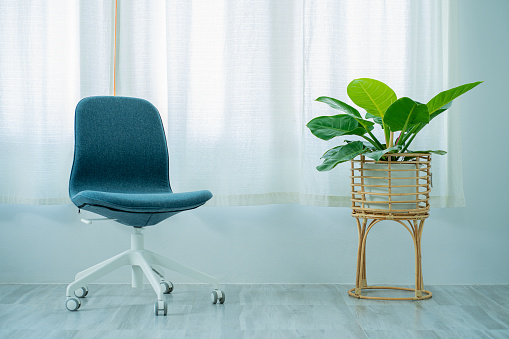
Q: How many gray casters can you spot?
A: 5